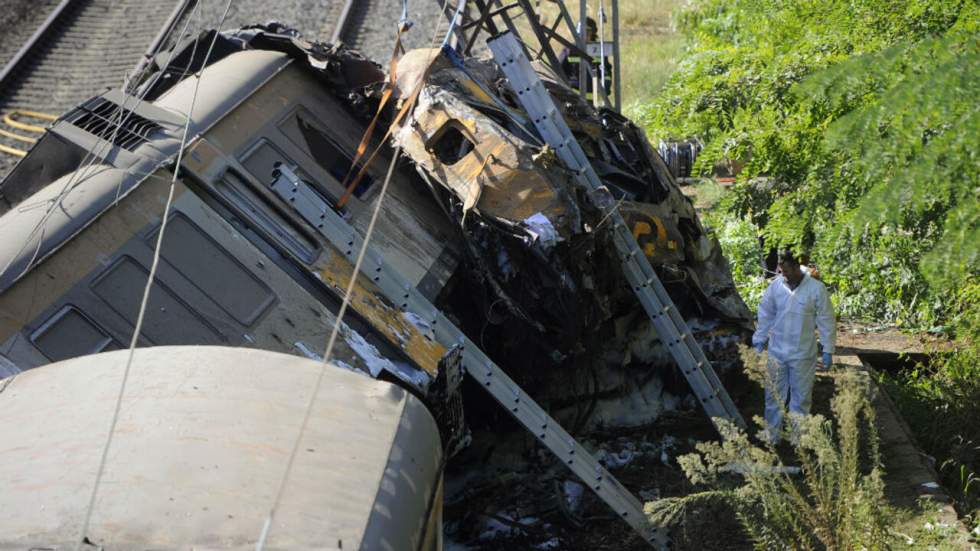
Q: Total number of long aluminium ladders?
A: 2